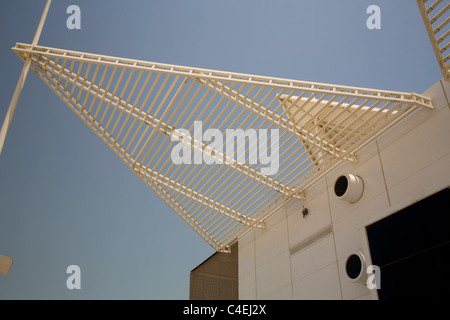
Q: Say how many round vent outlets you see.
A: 2